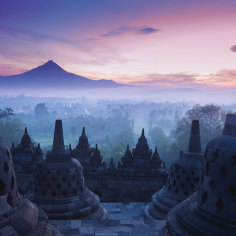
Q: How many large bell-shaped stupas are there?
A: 4